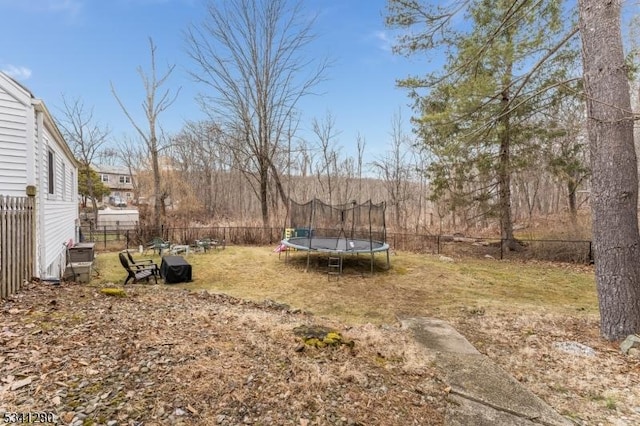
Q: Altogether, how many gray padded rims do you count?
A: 1